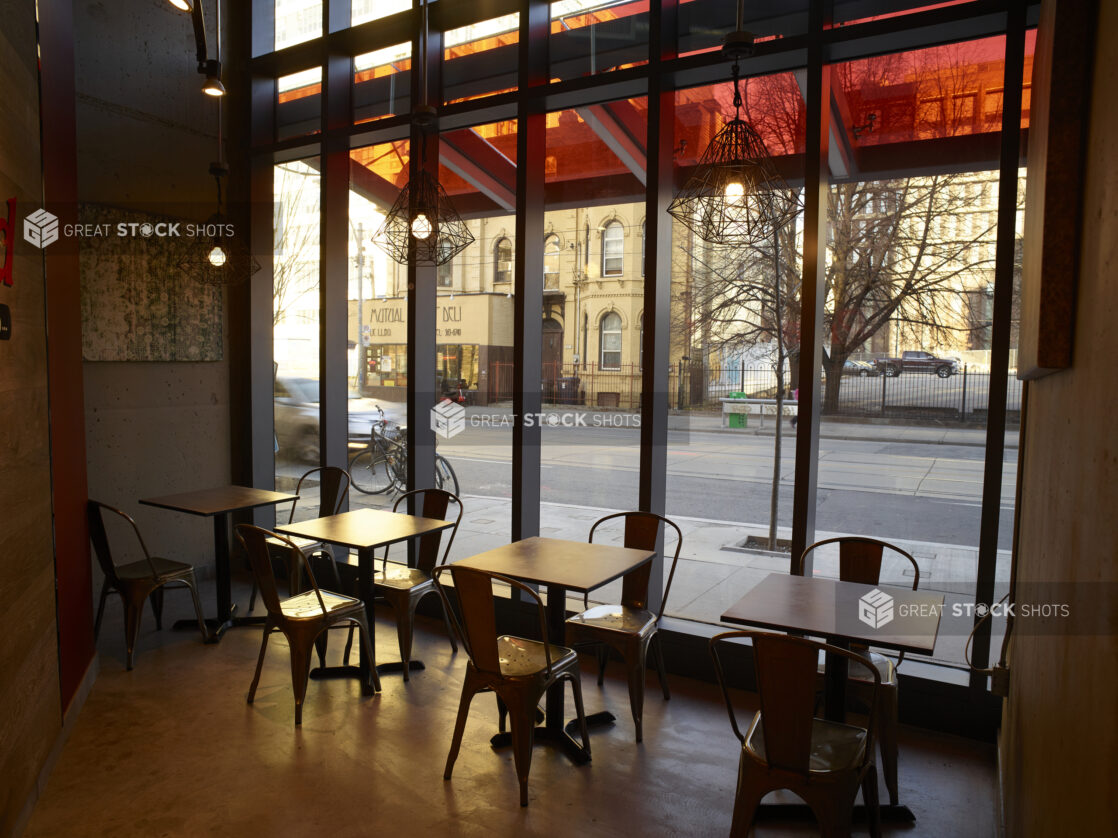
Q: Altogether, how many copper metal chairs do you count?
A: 8